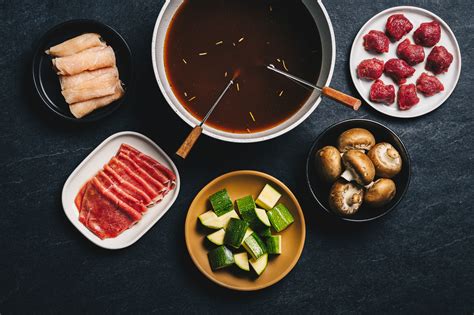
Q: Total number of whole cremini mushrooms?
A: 6